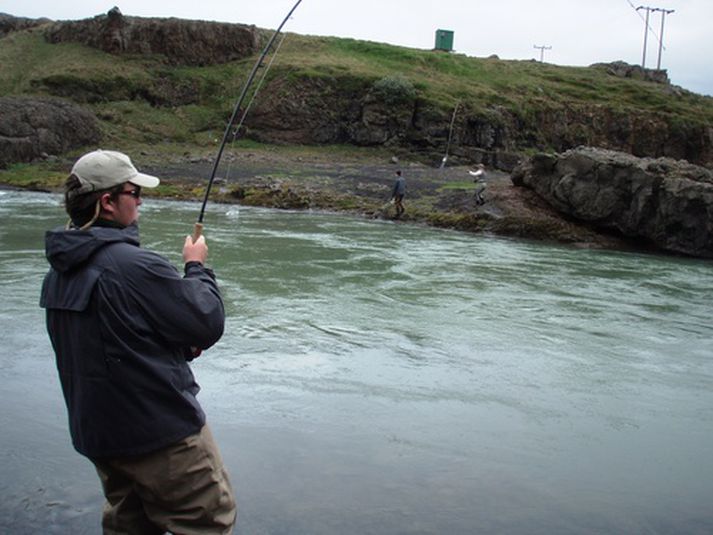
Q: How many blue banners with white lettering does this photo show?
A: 0